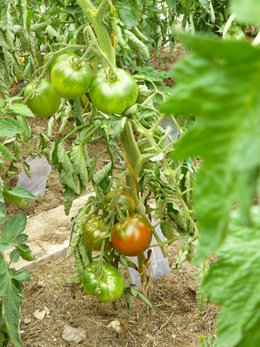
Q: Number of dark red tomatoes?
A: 1